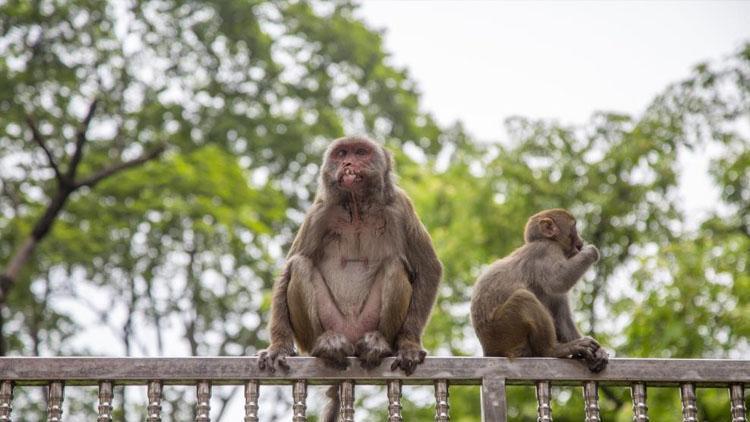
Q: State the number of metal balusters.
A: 15